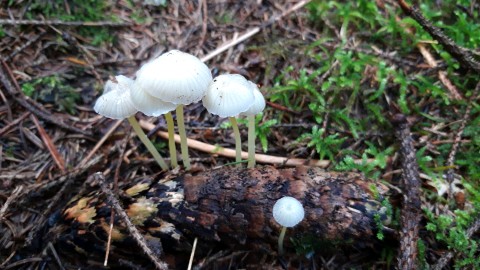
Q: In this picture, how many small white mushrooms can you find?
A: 6